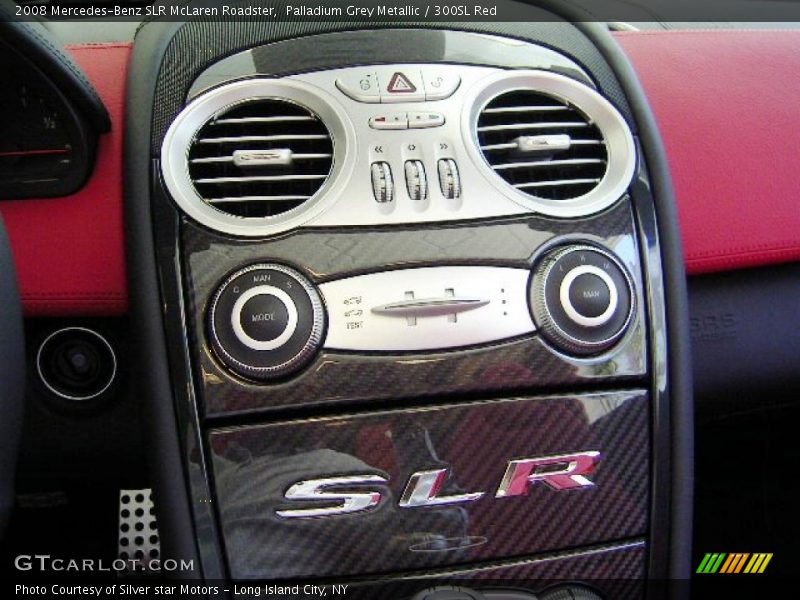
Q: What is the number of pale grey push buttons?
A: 5